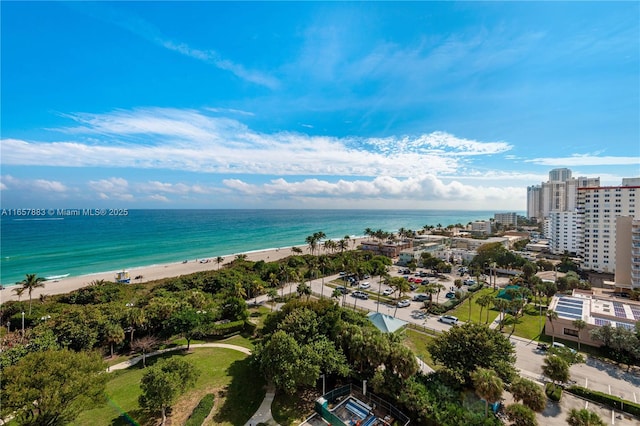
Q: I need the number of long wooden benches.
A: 0